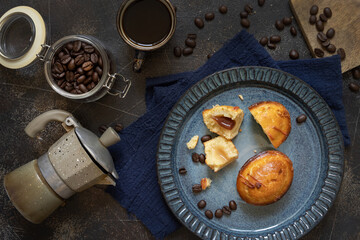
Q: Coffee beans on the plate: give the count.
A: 11